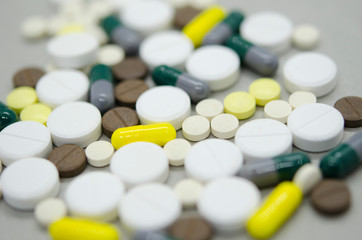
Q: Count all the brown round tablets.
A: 9